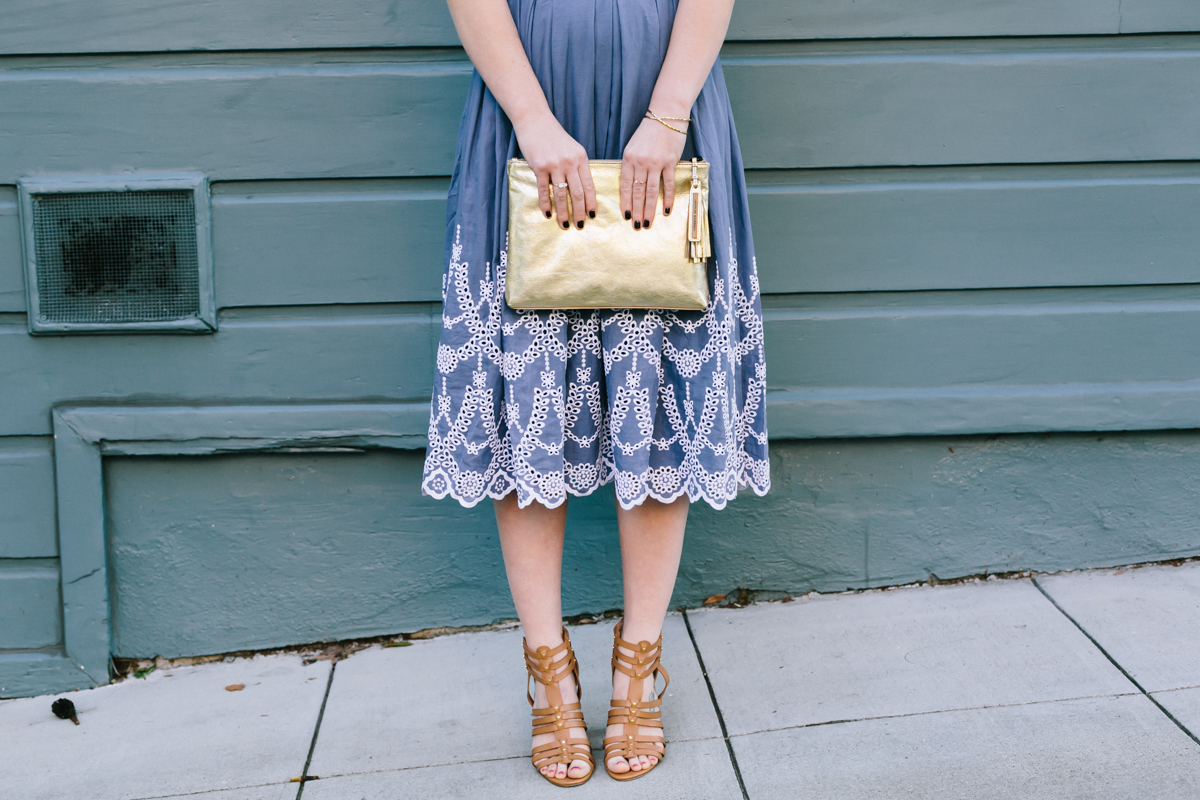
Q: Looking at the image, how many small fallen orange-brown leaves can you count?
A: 2